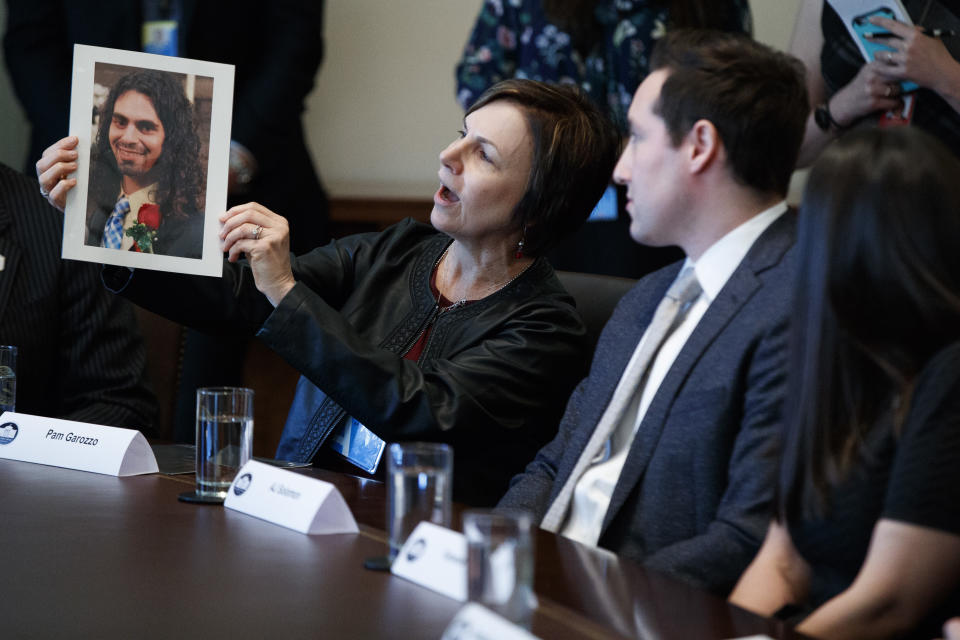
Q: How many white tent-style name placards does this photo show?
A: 4